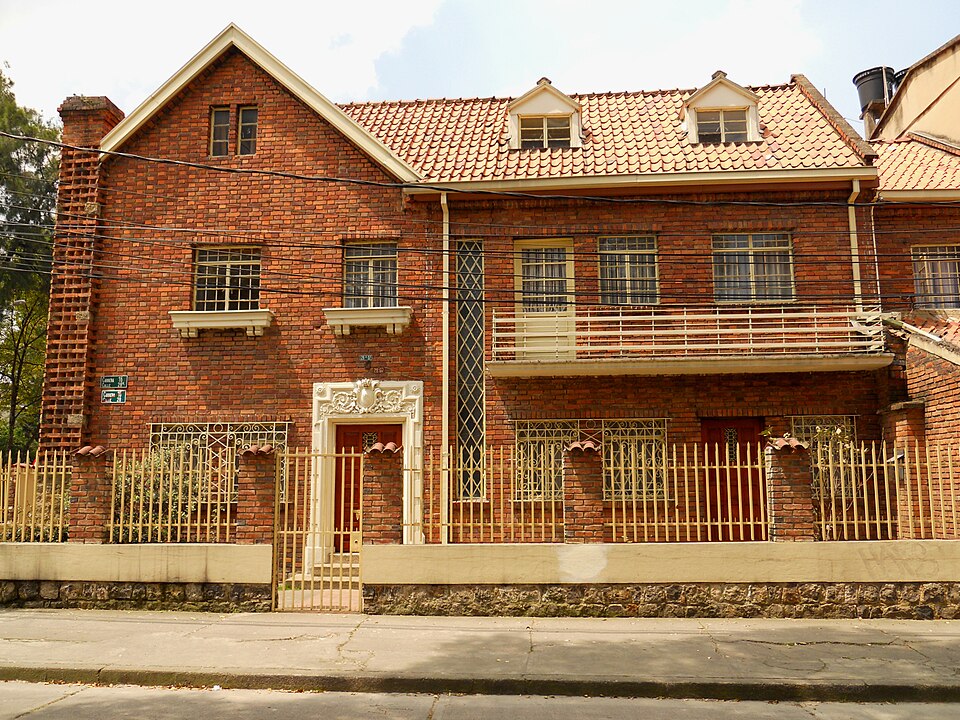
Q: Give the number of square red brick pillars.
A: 5